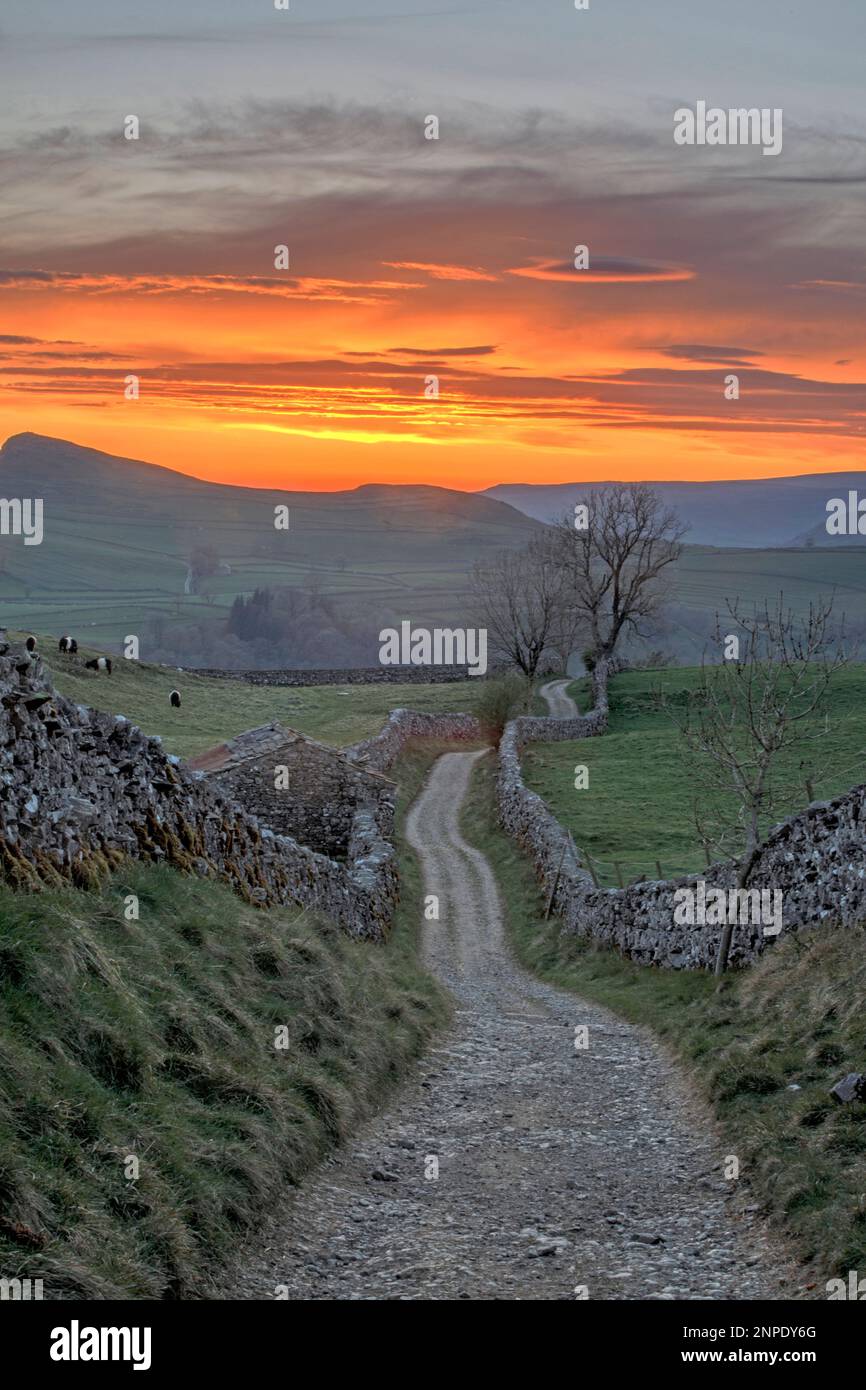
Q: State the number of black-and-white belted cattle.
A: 4